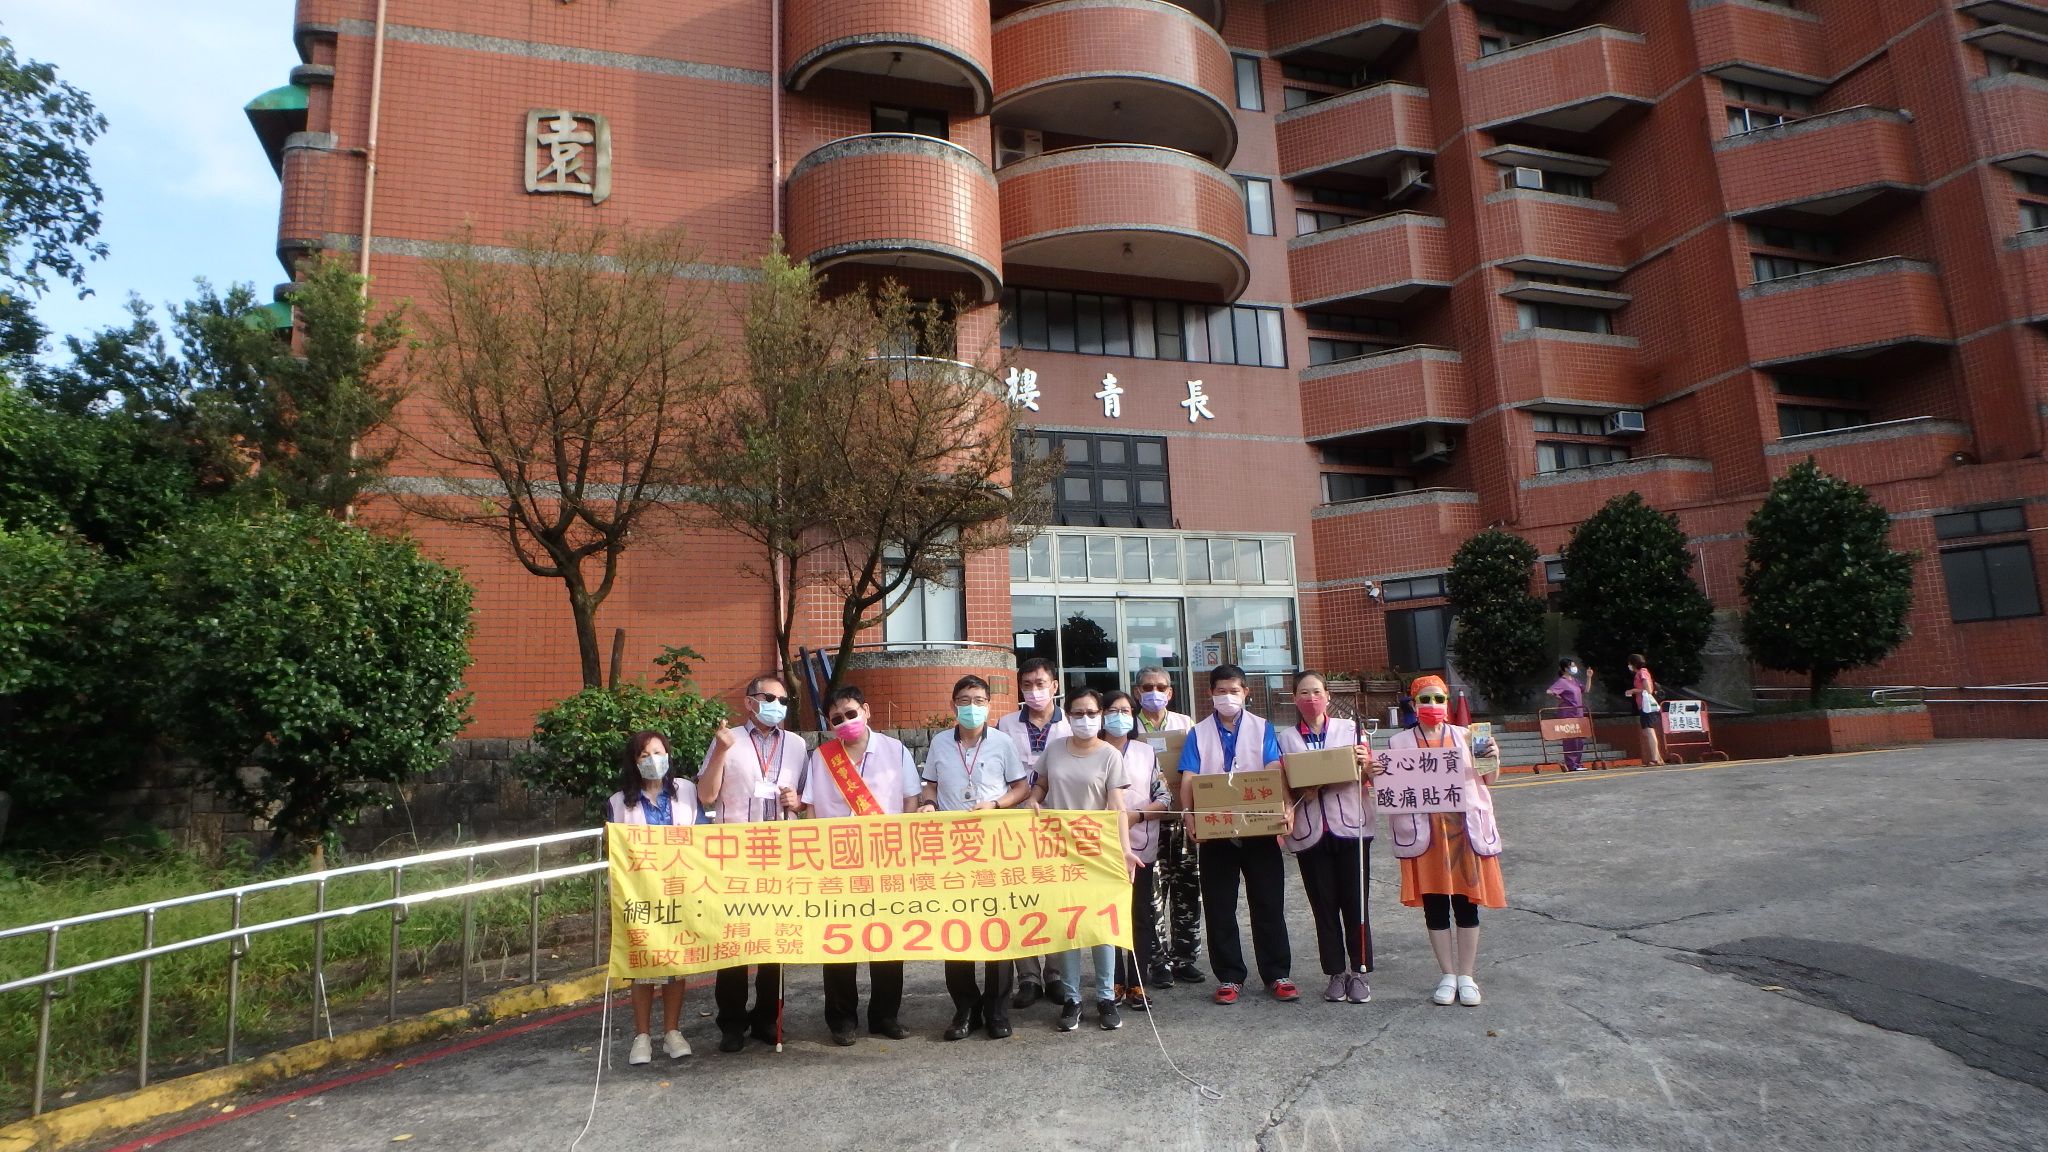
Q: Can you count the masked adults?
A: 13